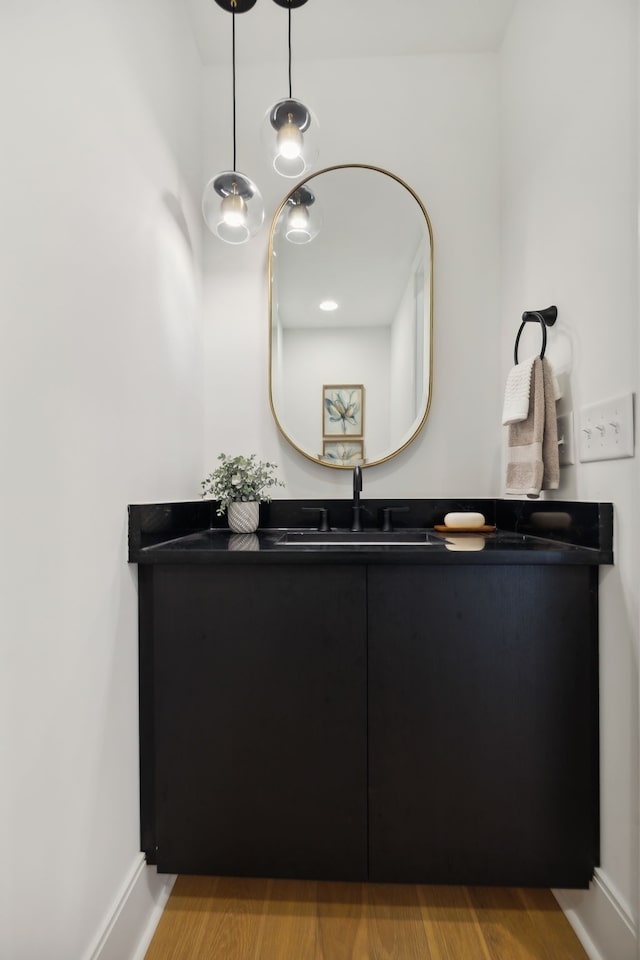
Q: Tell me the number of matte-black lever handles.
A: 2